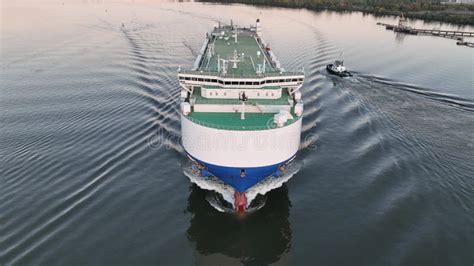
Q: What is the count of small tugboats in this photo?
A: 1